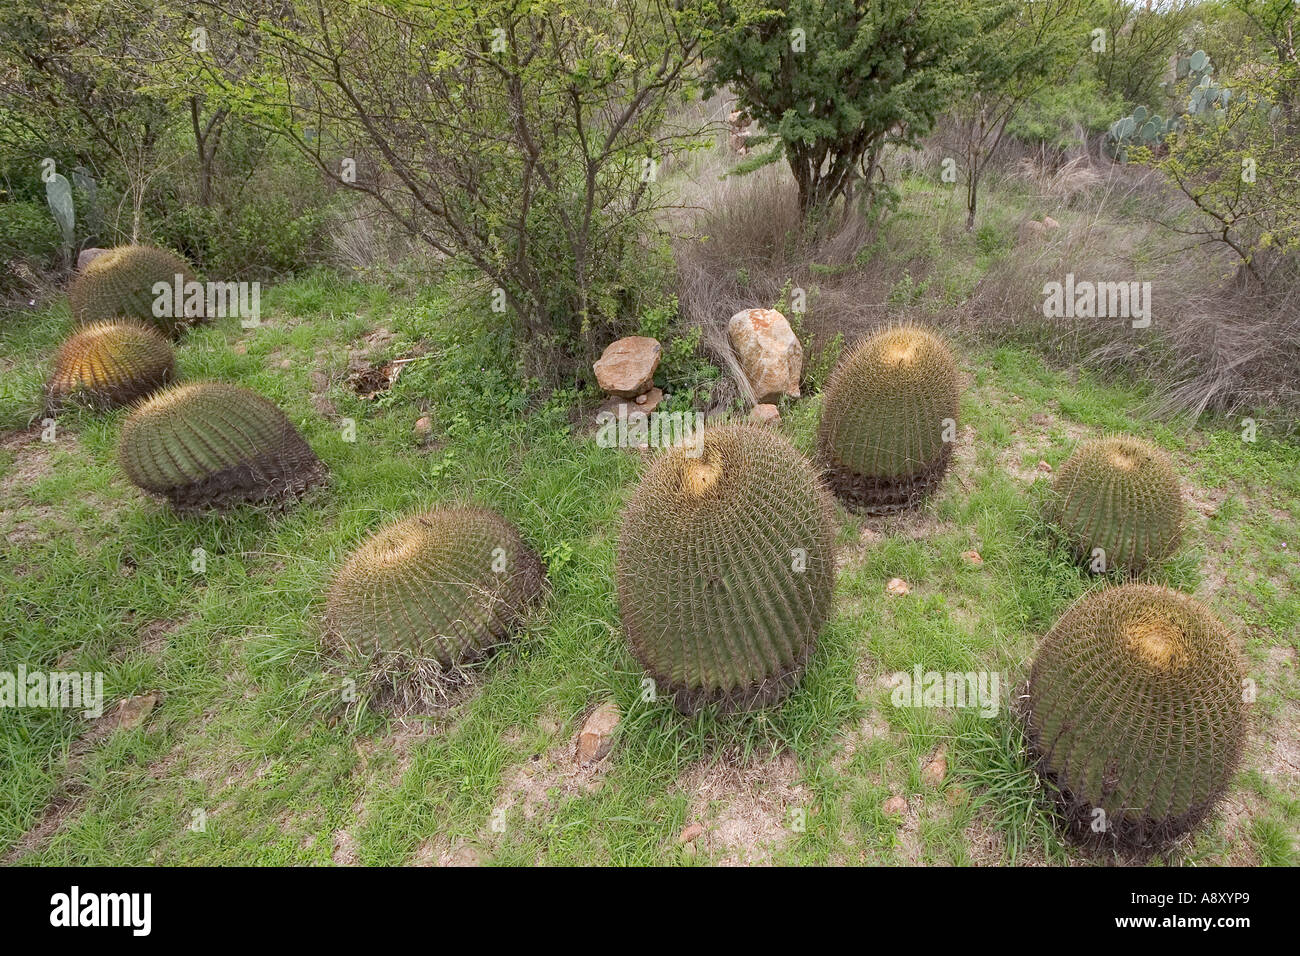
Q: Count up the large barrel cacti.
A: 8